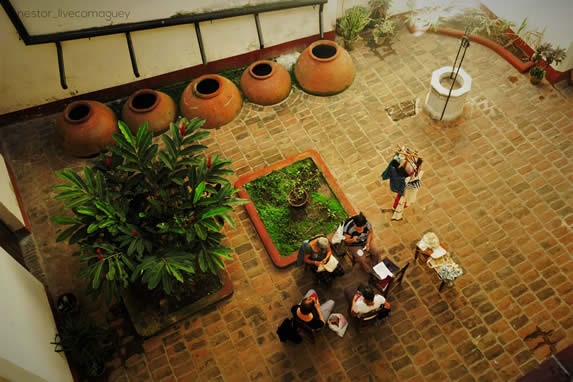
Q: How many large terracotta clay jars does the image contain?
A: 5